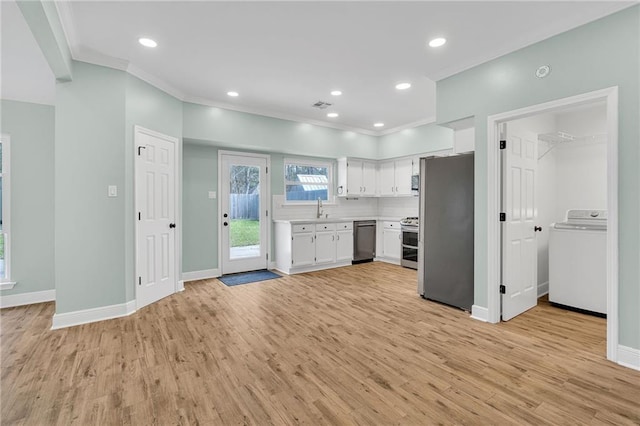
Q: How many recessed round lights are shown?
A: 7